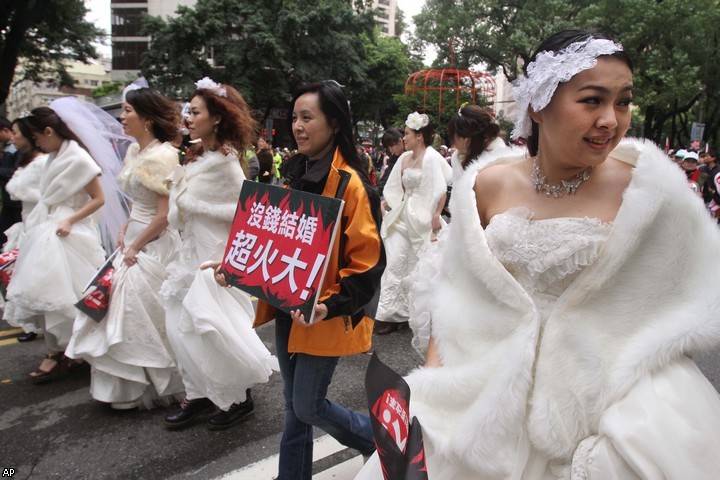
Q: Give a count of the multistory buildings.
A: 3